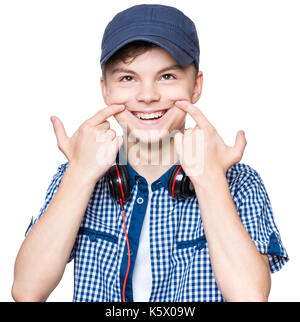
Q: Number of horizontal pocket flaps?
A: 2